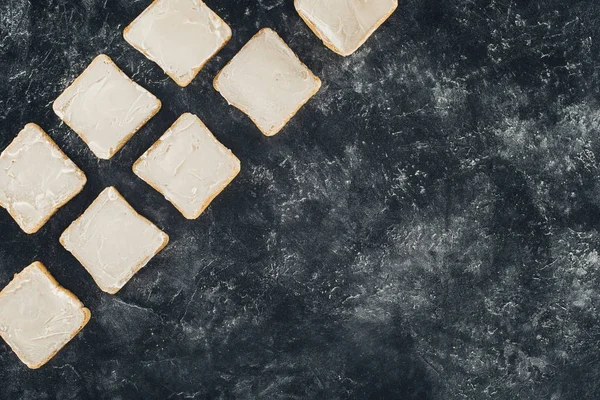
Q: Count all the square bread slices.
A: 8